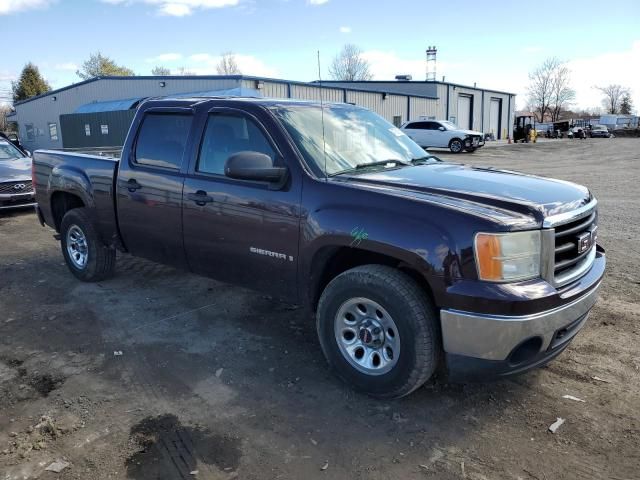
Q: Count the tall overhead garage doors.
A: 2